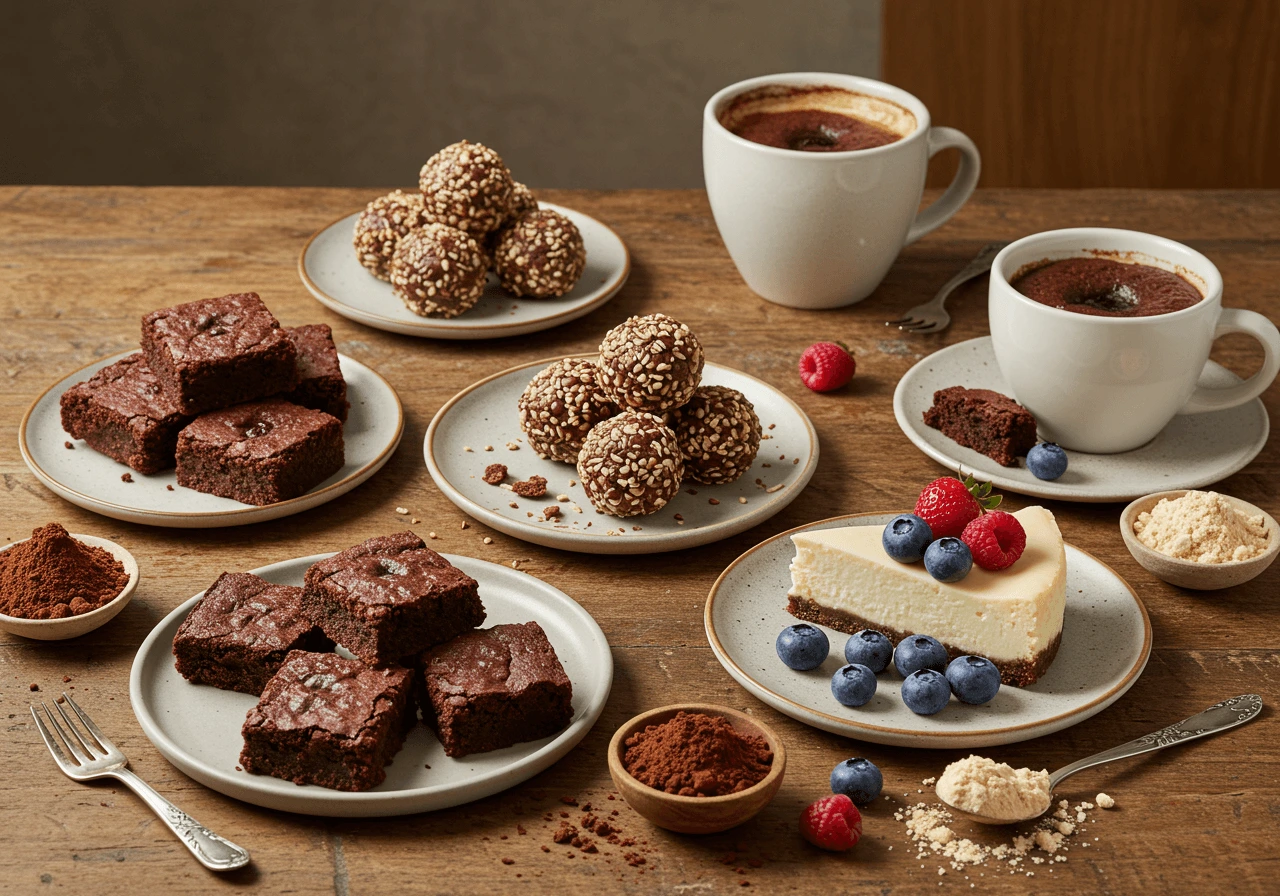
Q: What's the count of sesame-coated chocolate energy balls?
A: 9